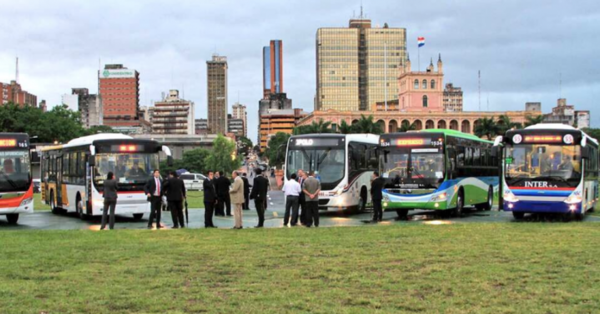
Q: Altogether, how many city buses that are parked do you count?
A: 5